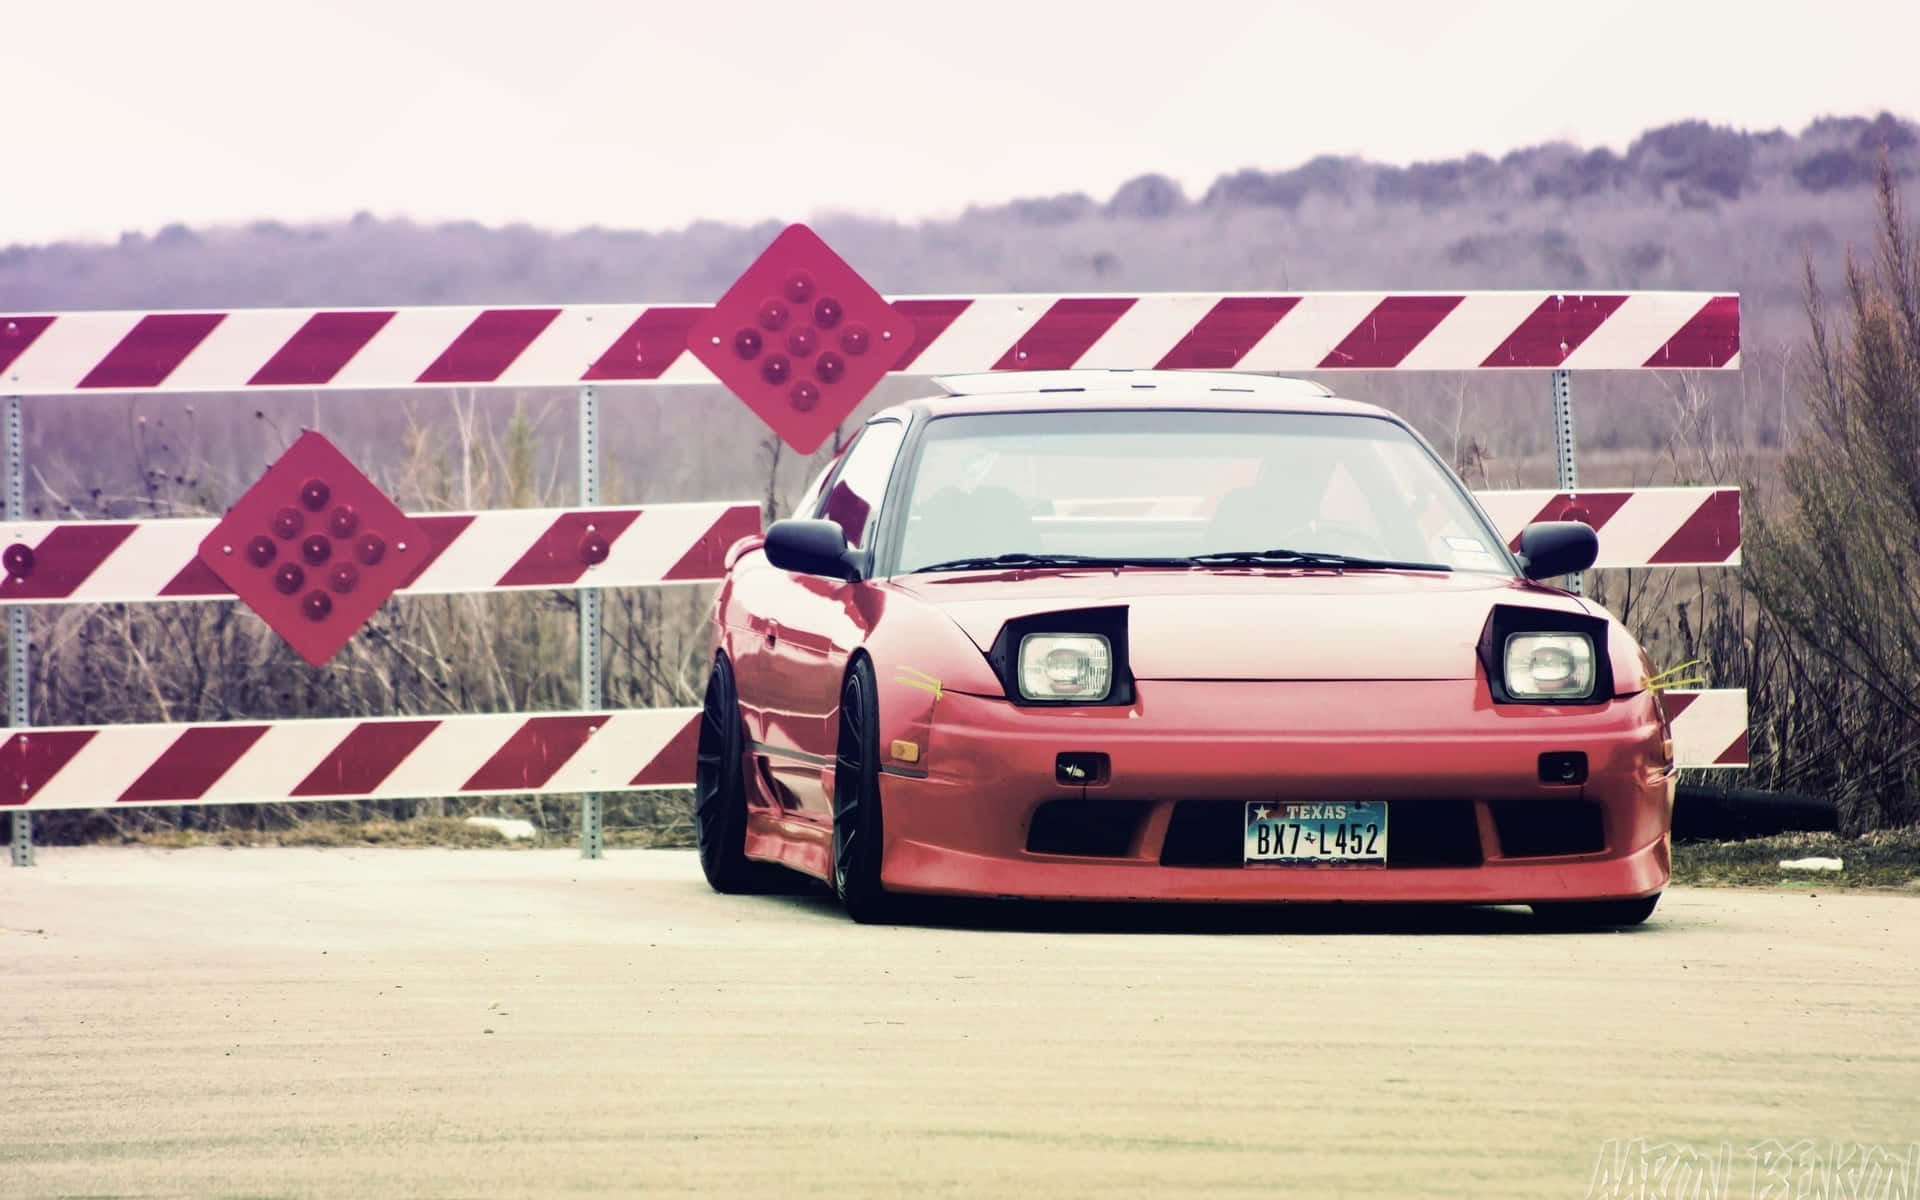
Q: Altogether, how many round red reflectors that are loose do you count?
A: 3